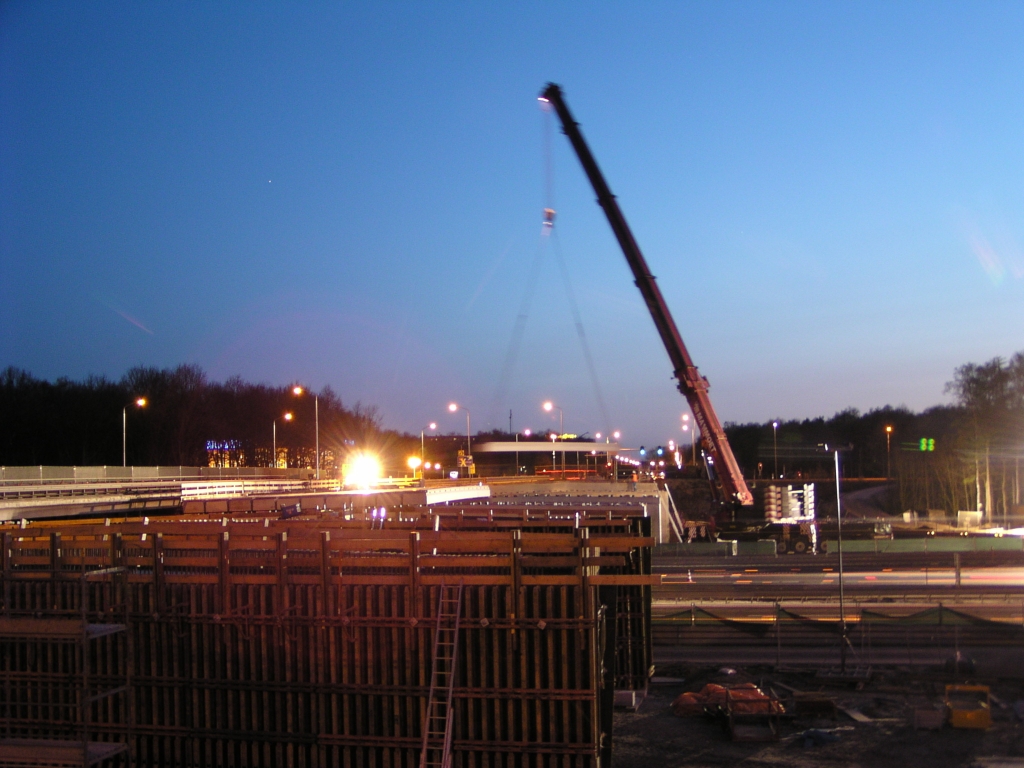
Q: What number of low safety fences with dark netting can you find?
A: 1